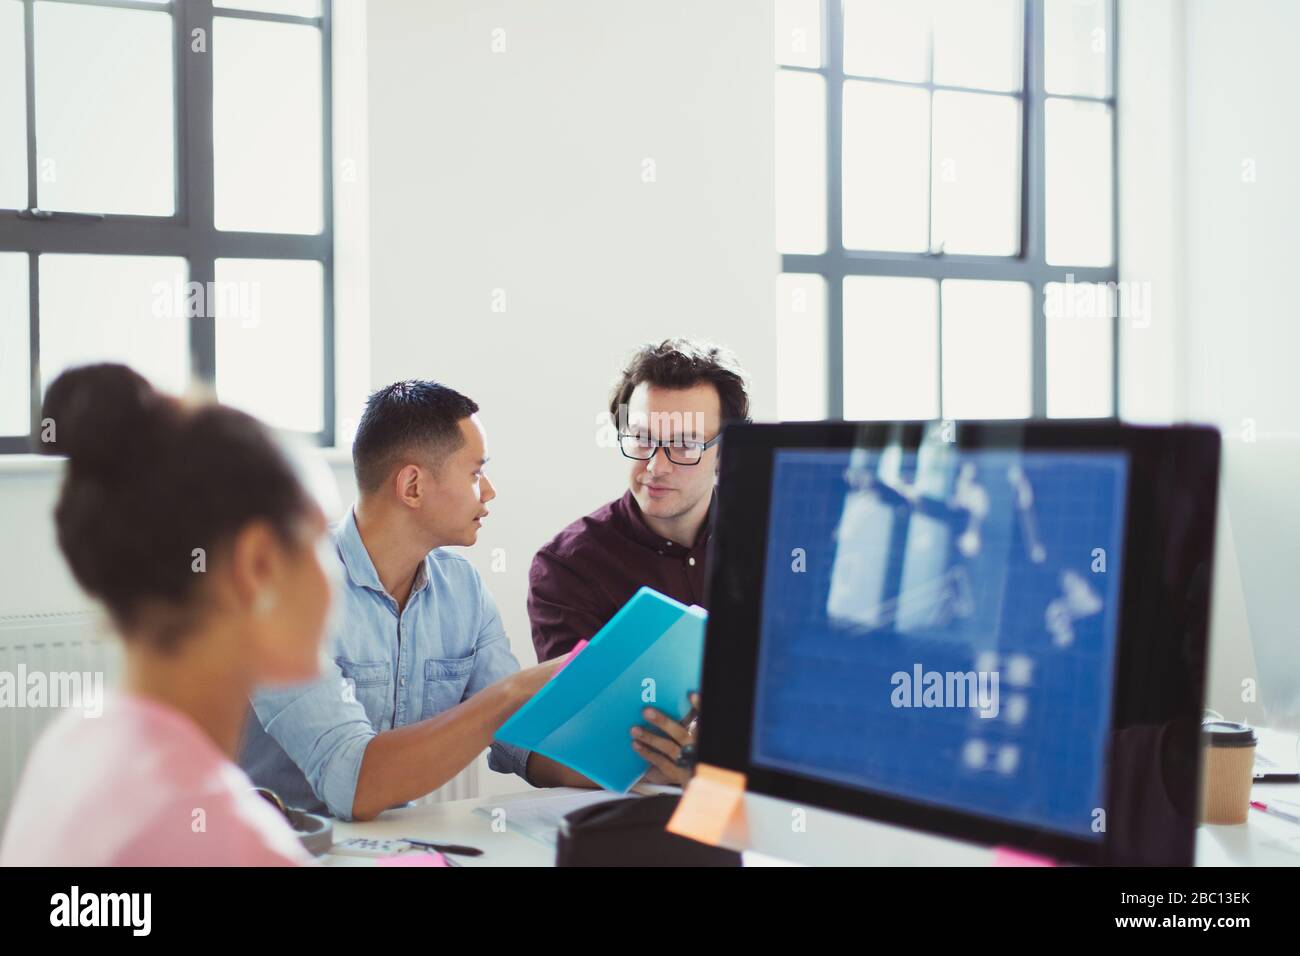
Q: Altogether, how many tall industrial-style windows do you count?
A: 2